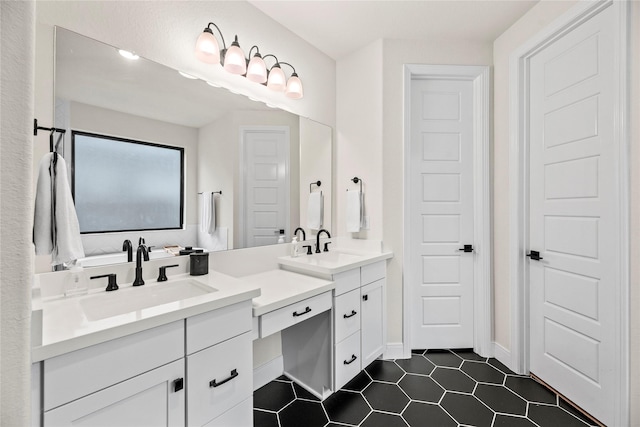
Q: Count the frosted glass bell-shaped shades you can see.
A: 5